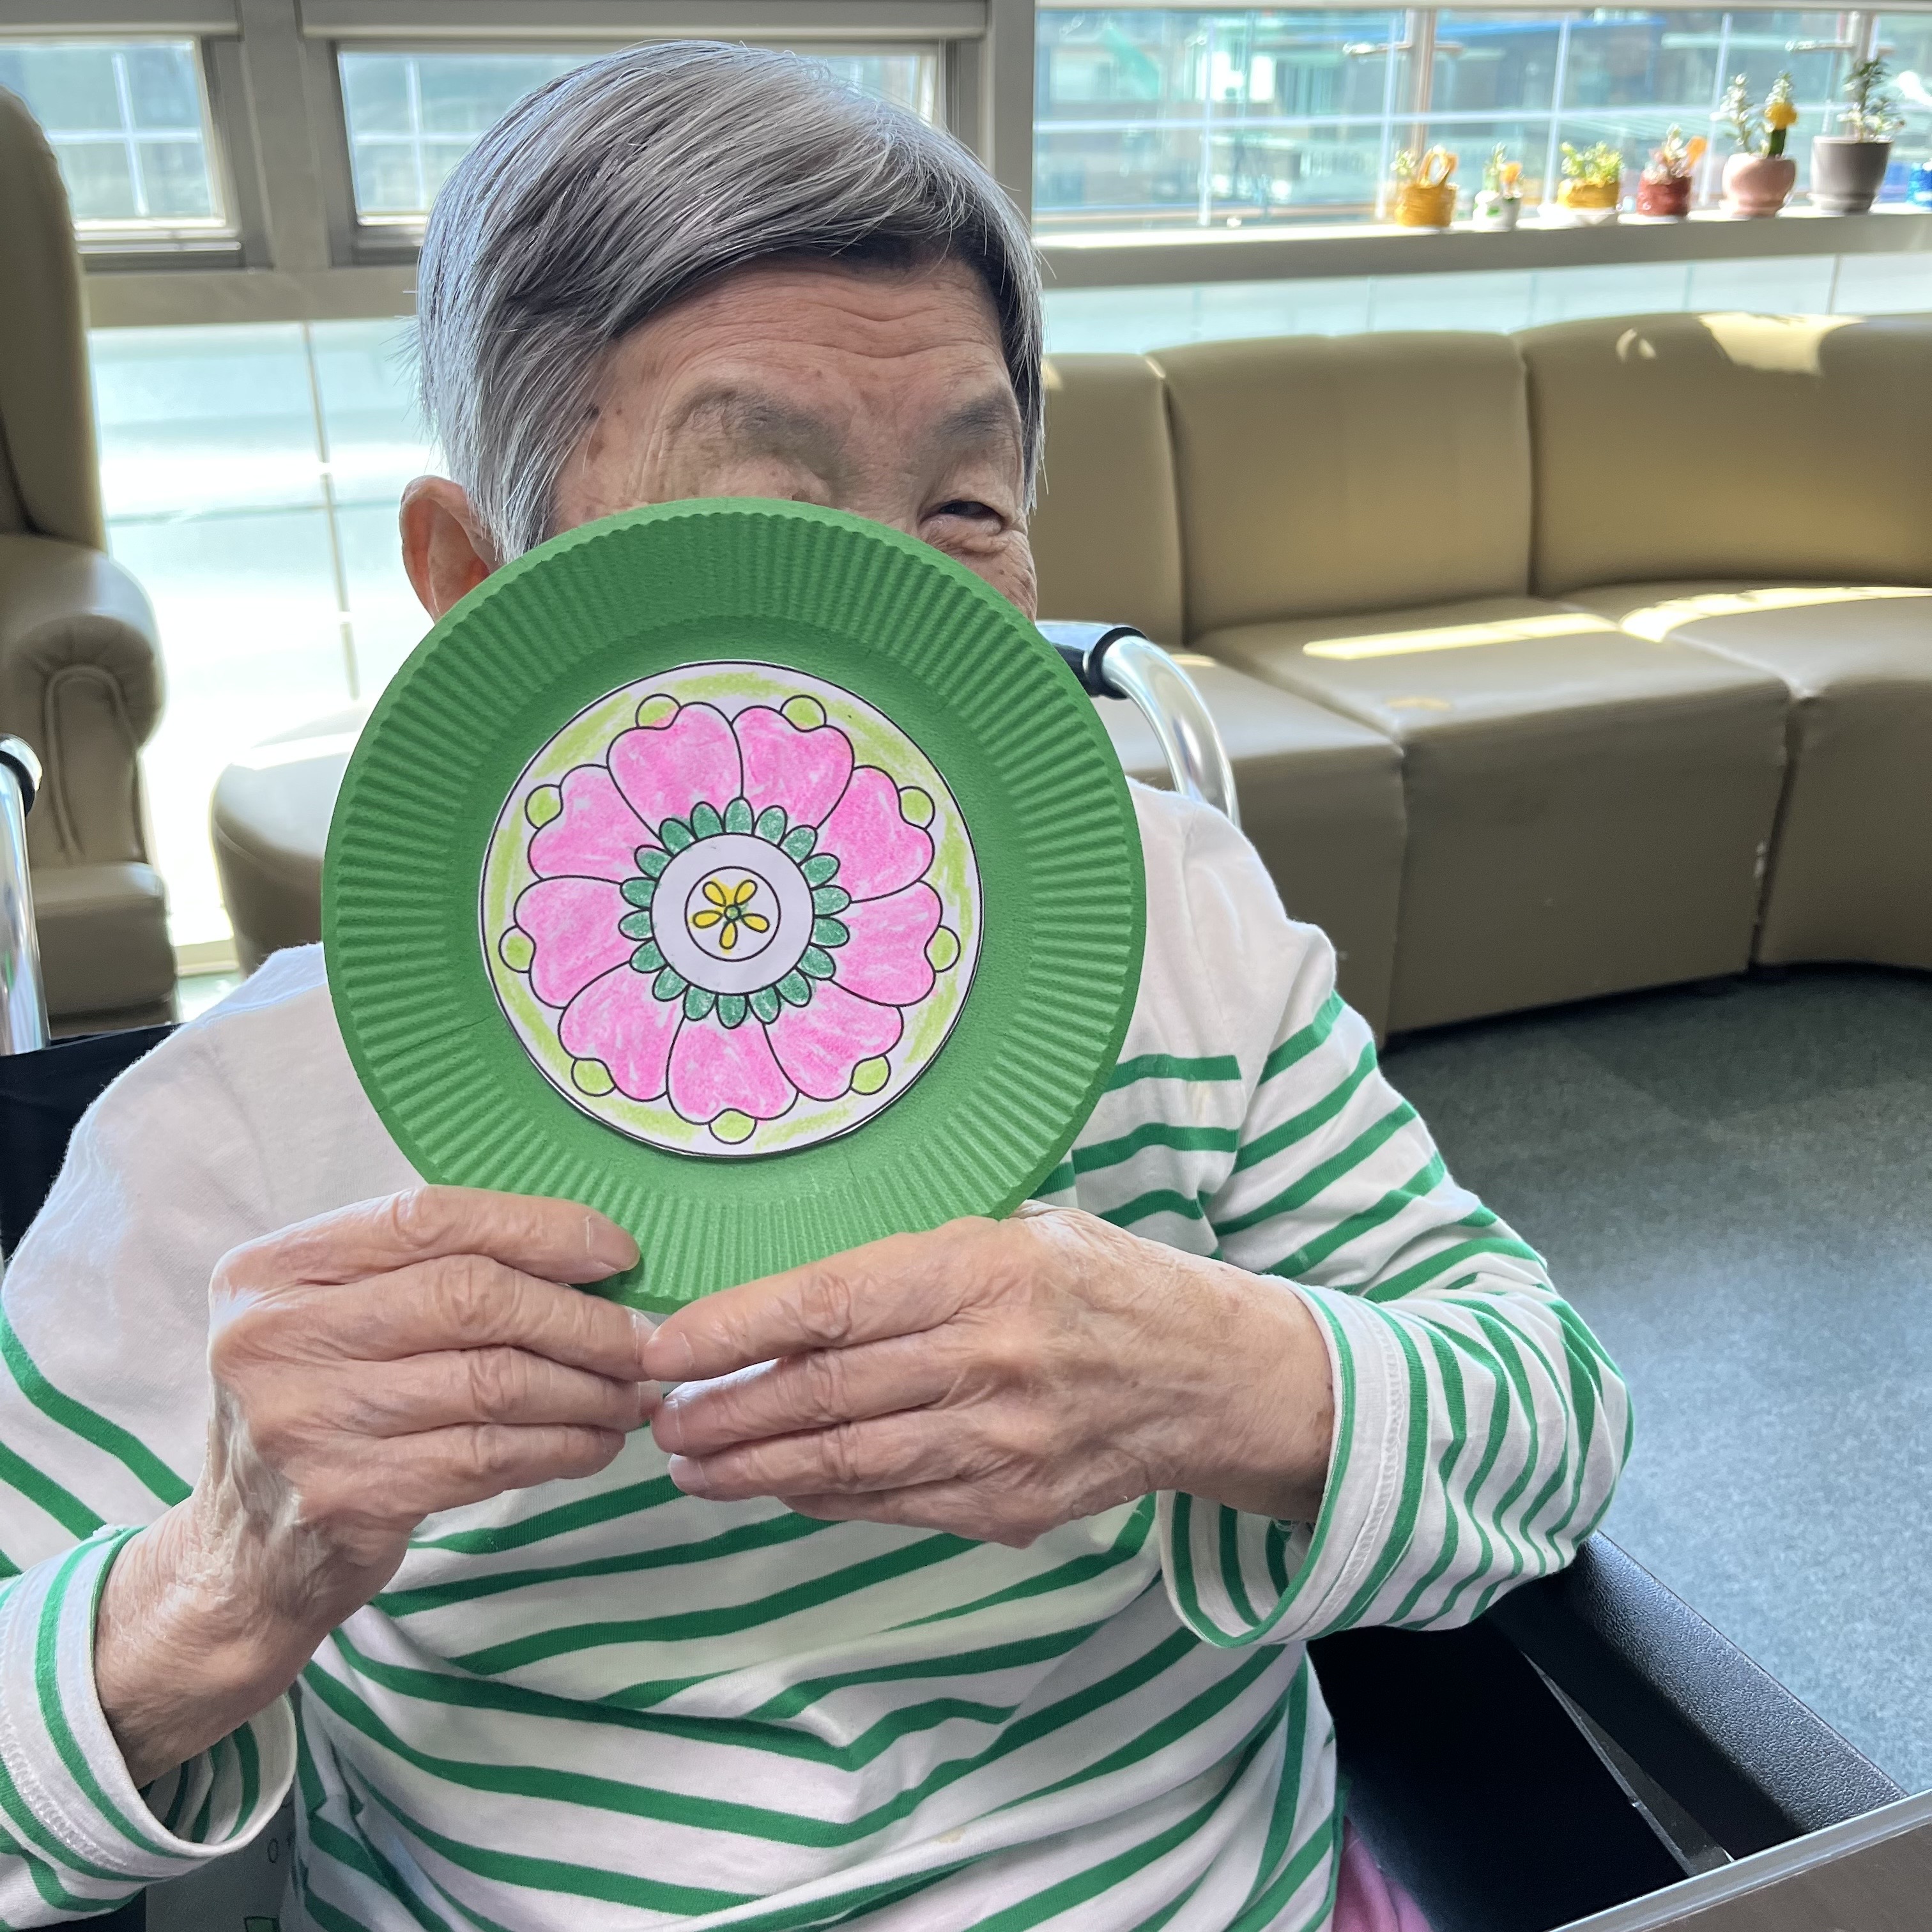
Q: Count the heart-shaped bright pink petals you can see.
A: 9